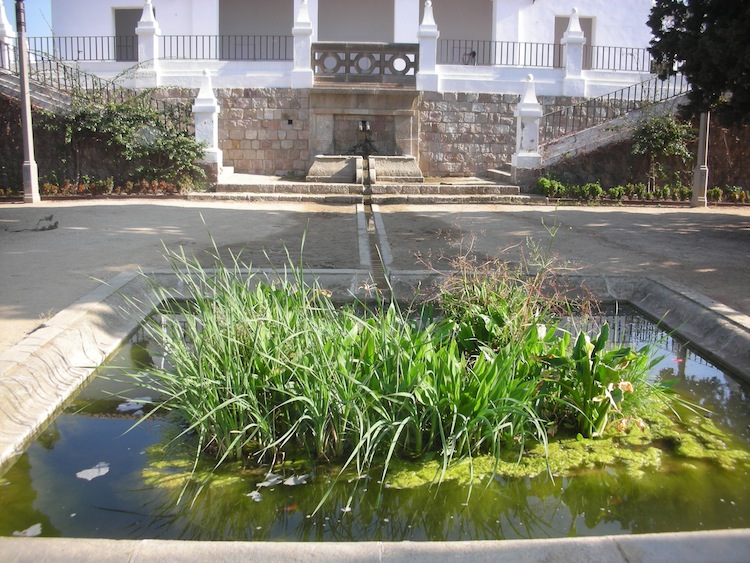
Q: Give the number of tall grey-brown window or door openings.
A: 5